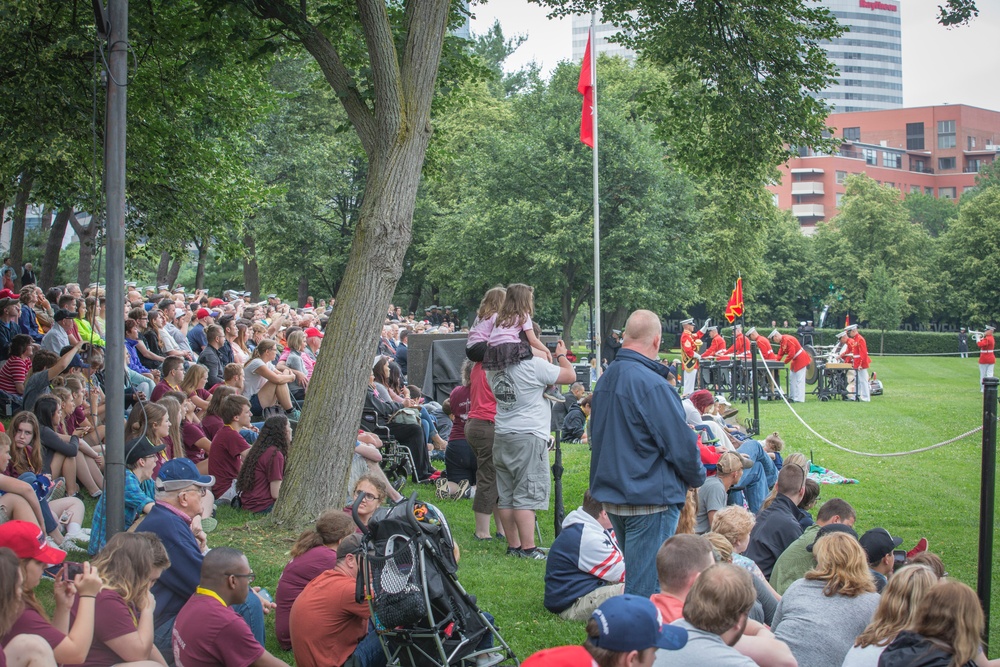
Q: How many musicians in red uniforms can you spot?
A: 8